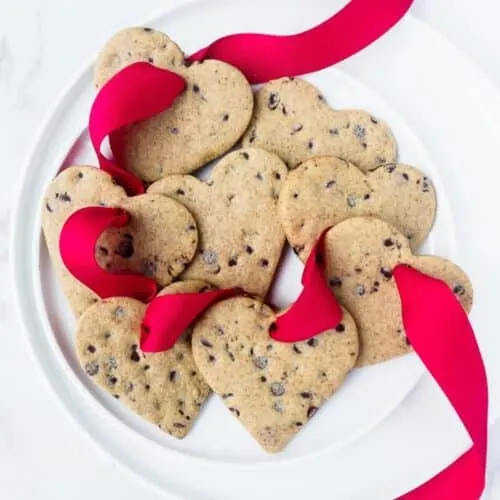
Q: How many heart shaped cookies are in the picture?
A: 8